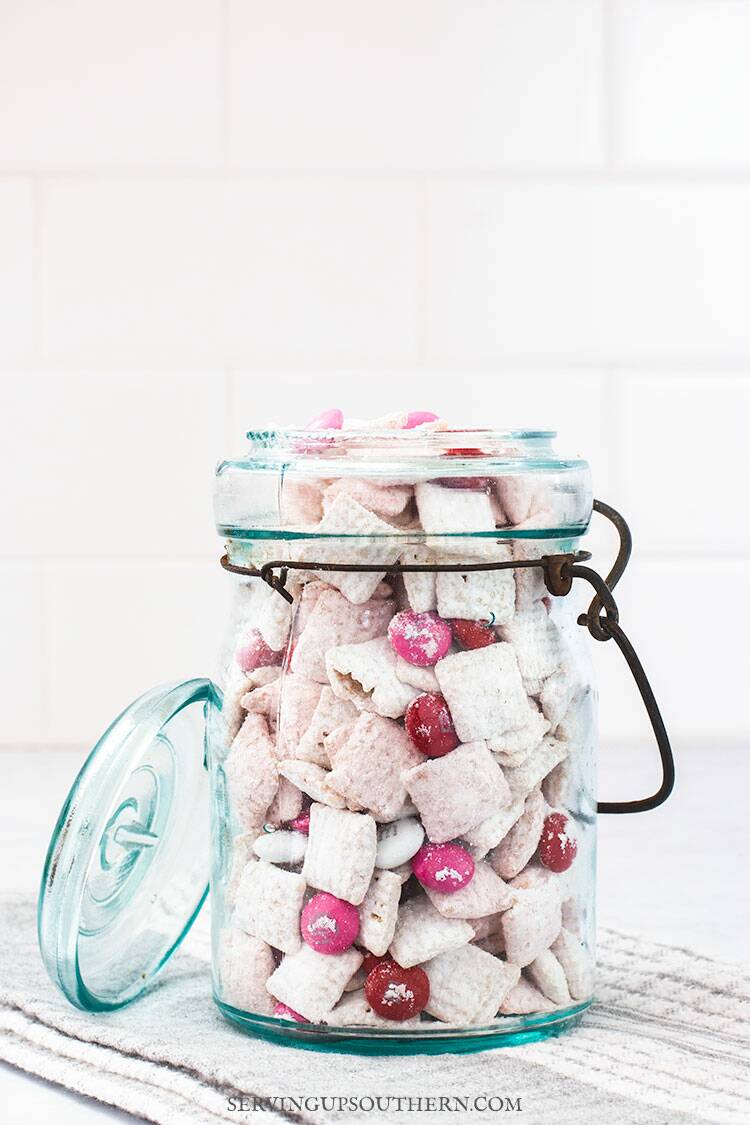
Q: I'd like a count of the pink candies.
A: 8